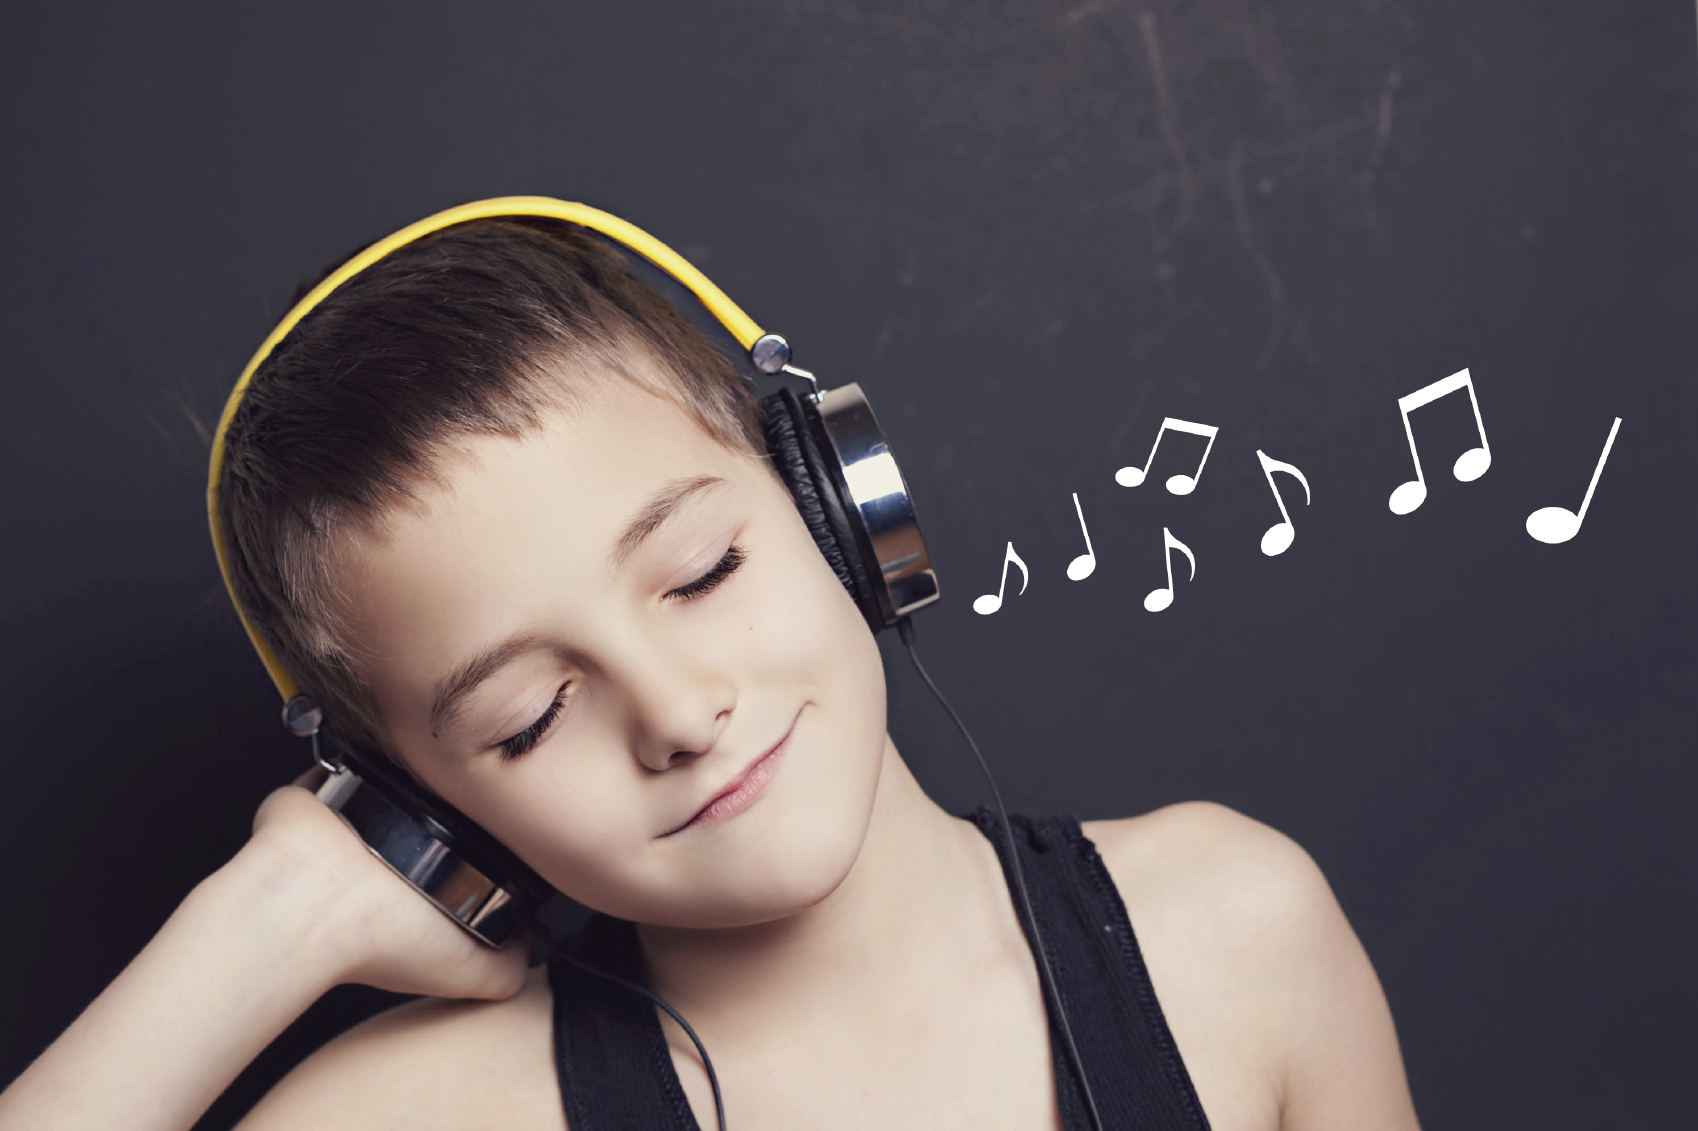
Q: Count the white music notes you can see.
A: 7